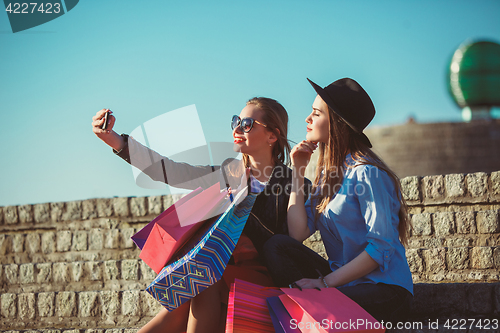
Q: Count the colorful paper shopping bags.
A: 6